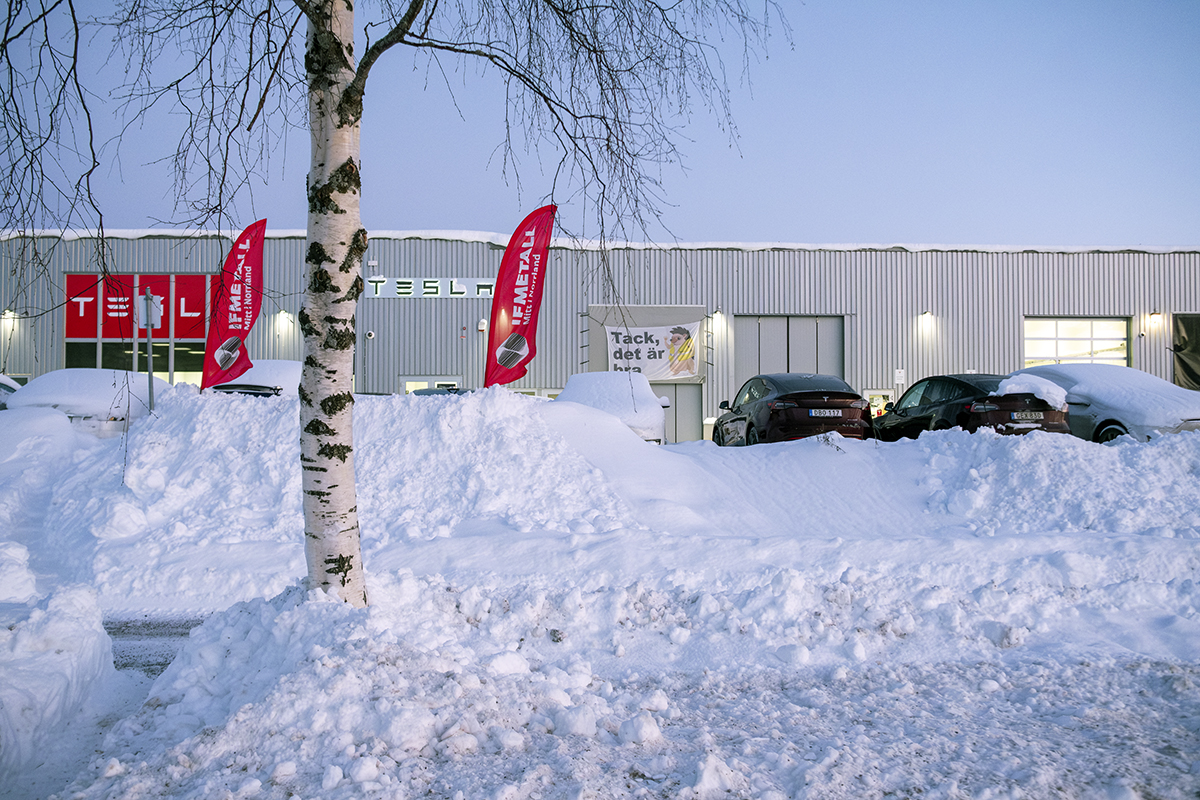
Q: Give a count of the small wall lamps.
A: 5